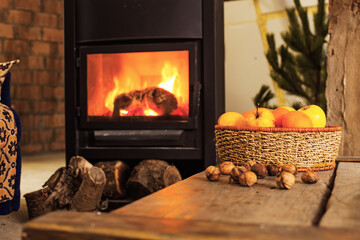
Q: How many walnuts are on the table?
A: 10